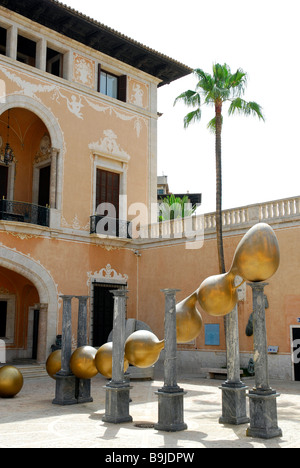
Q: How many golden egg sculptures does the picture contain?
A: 8